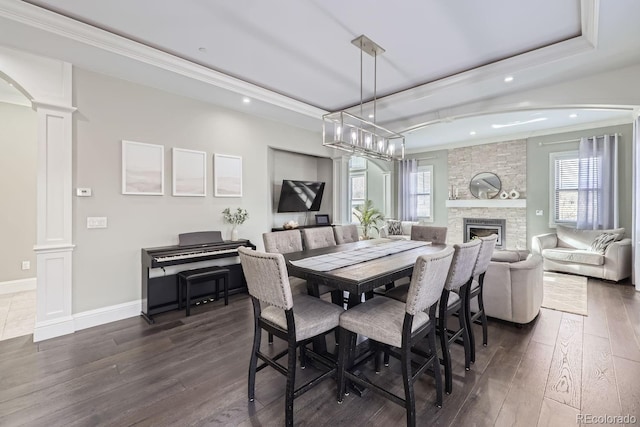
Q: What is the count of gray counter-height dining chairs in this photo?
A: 8